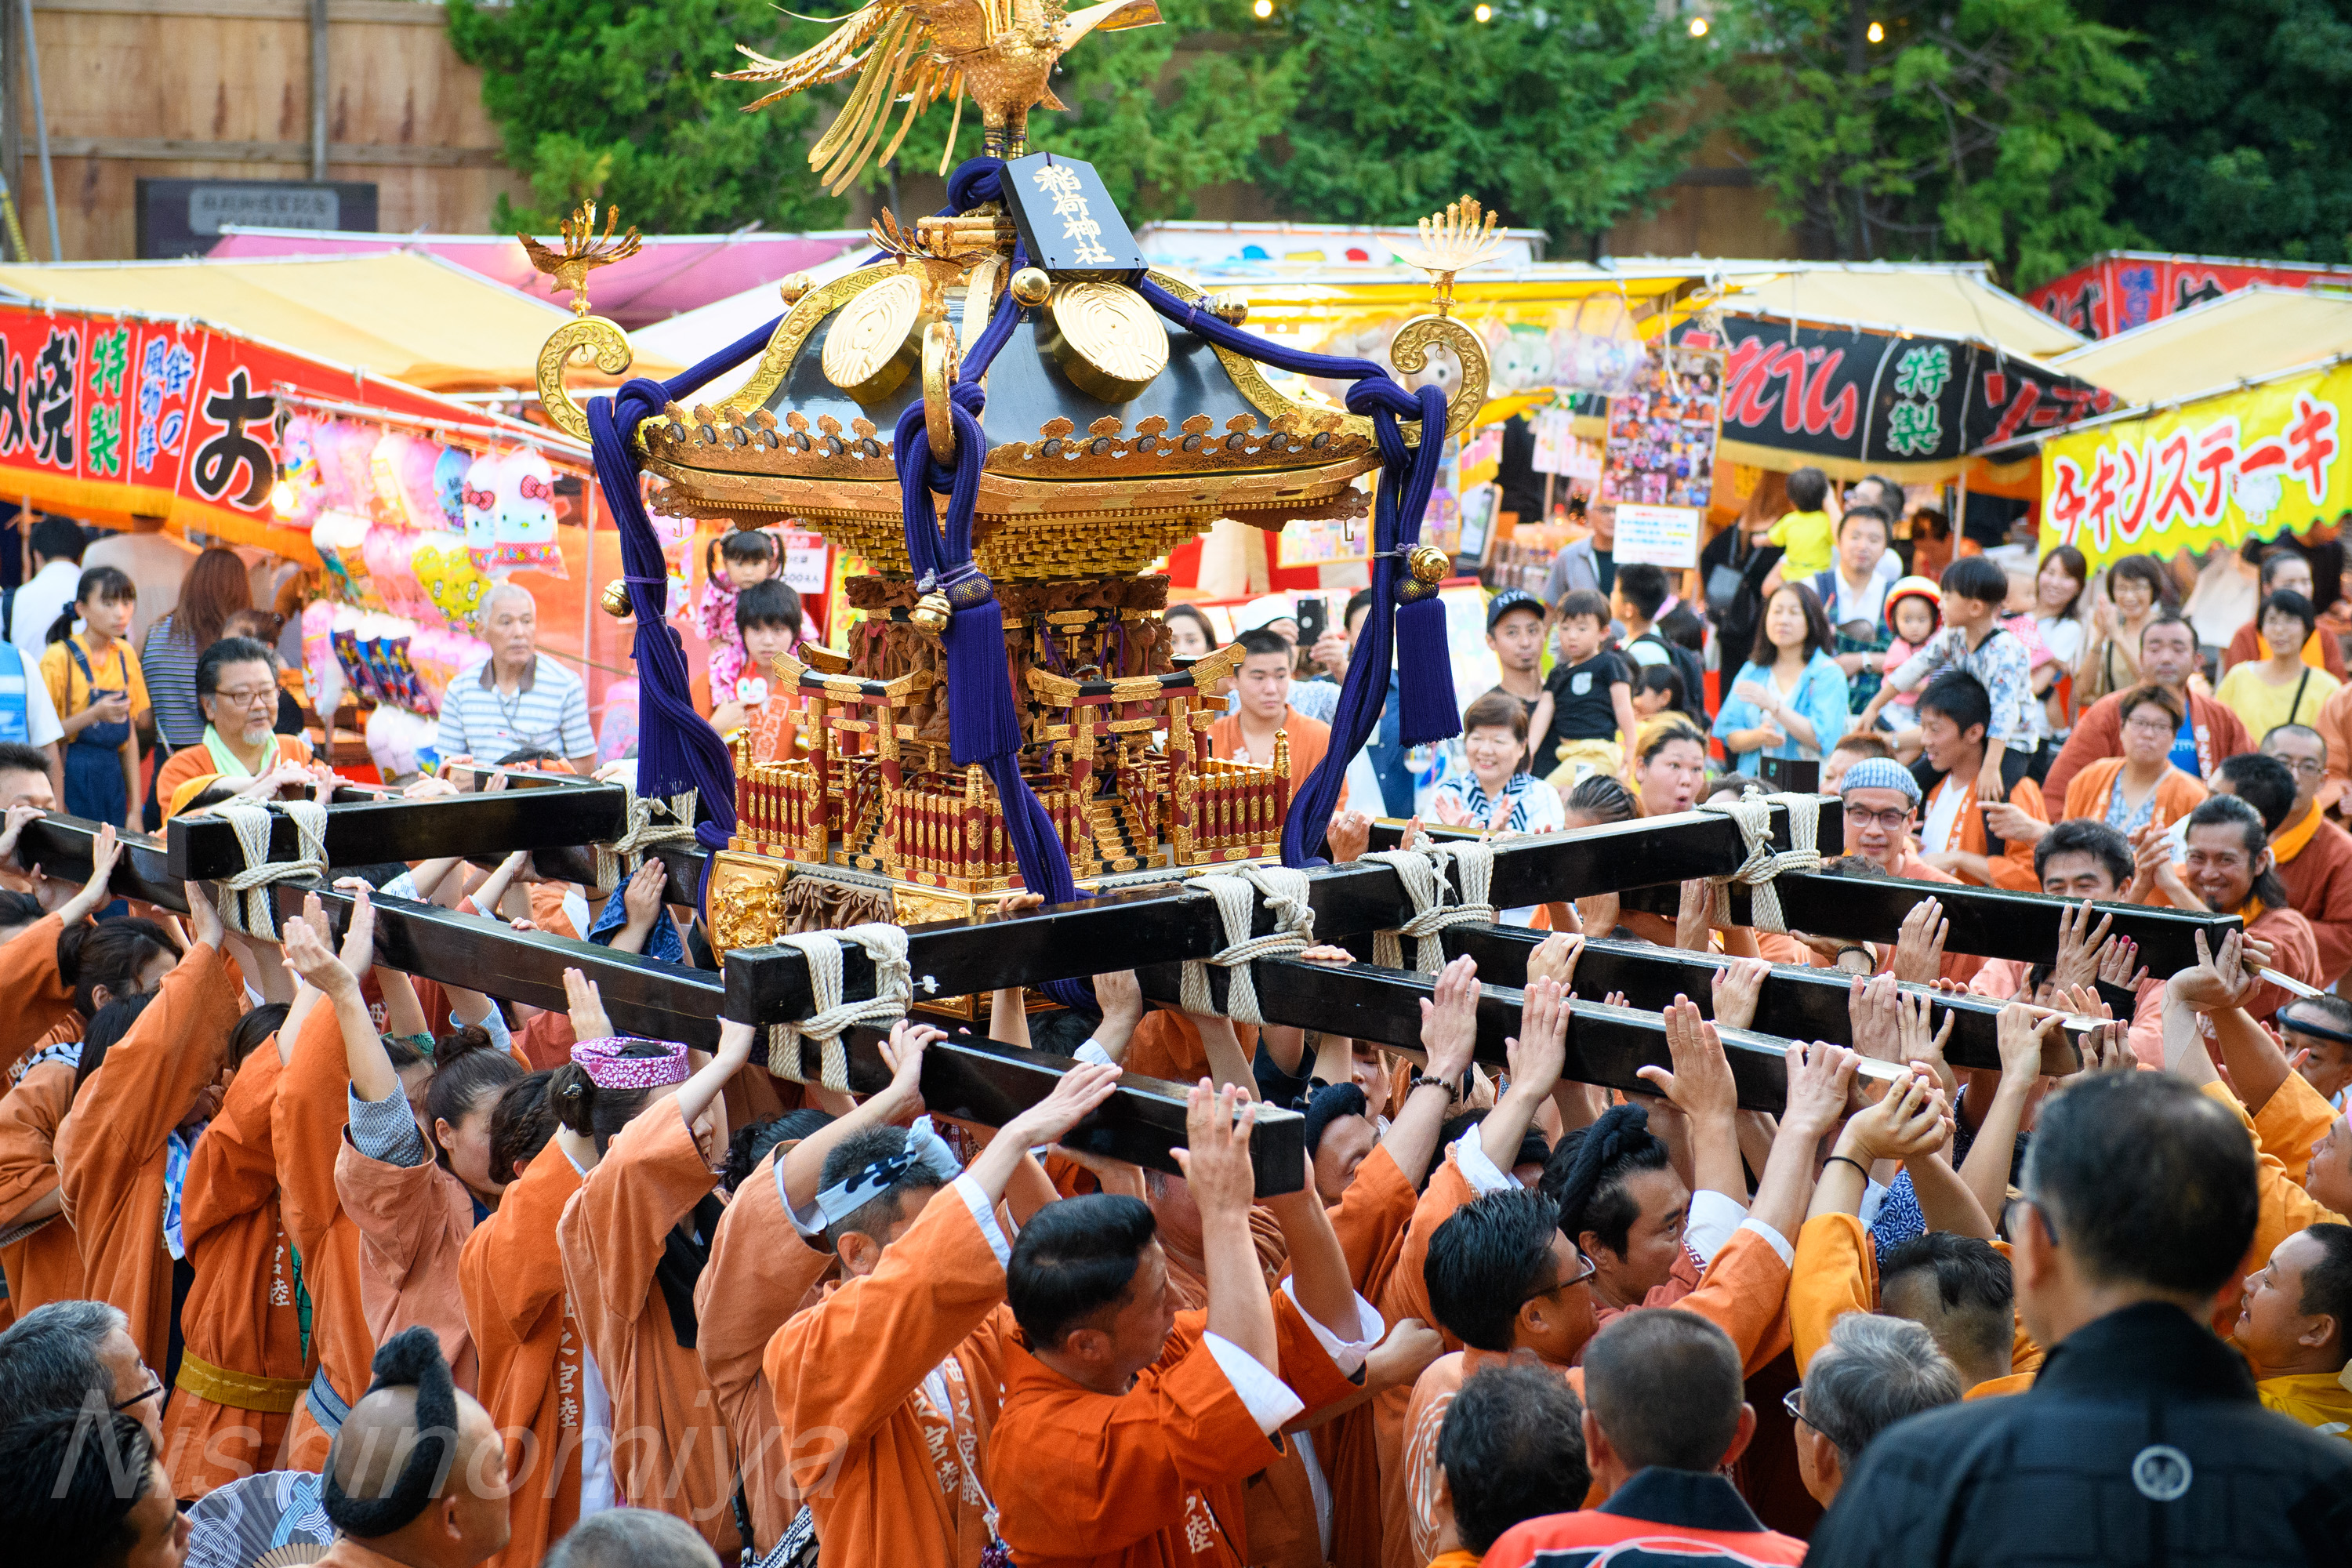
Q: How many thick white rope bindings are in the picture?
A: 6